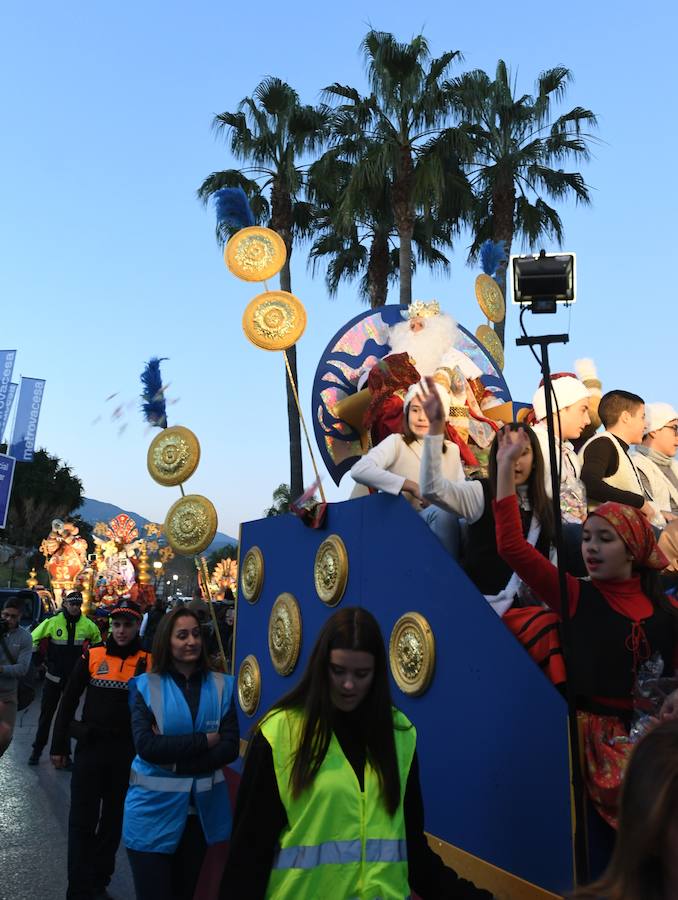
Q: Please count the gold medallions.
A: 11